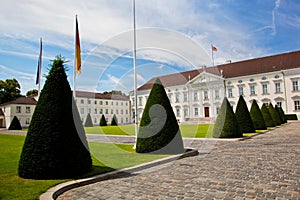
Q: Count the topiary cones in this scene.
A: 13